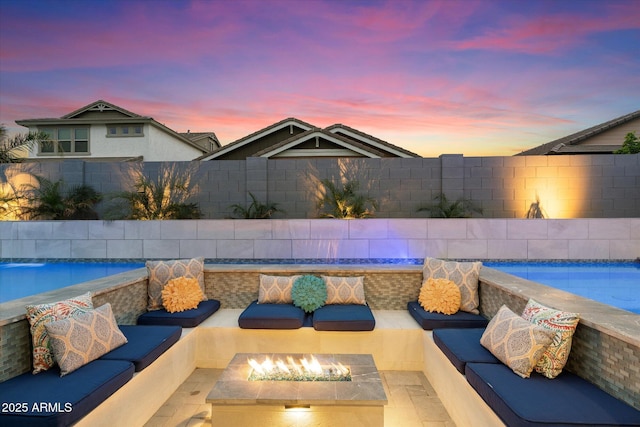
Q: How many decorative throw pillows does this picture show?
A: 11